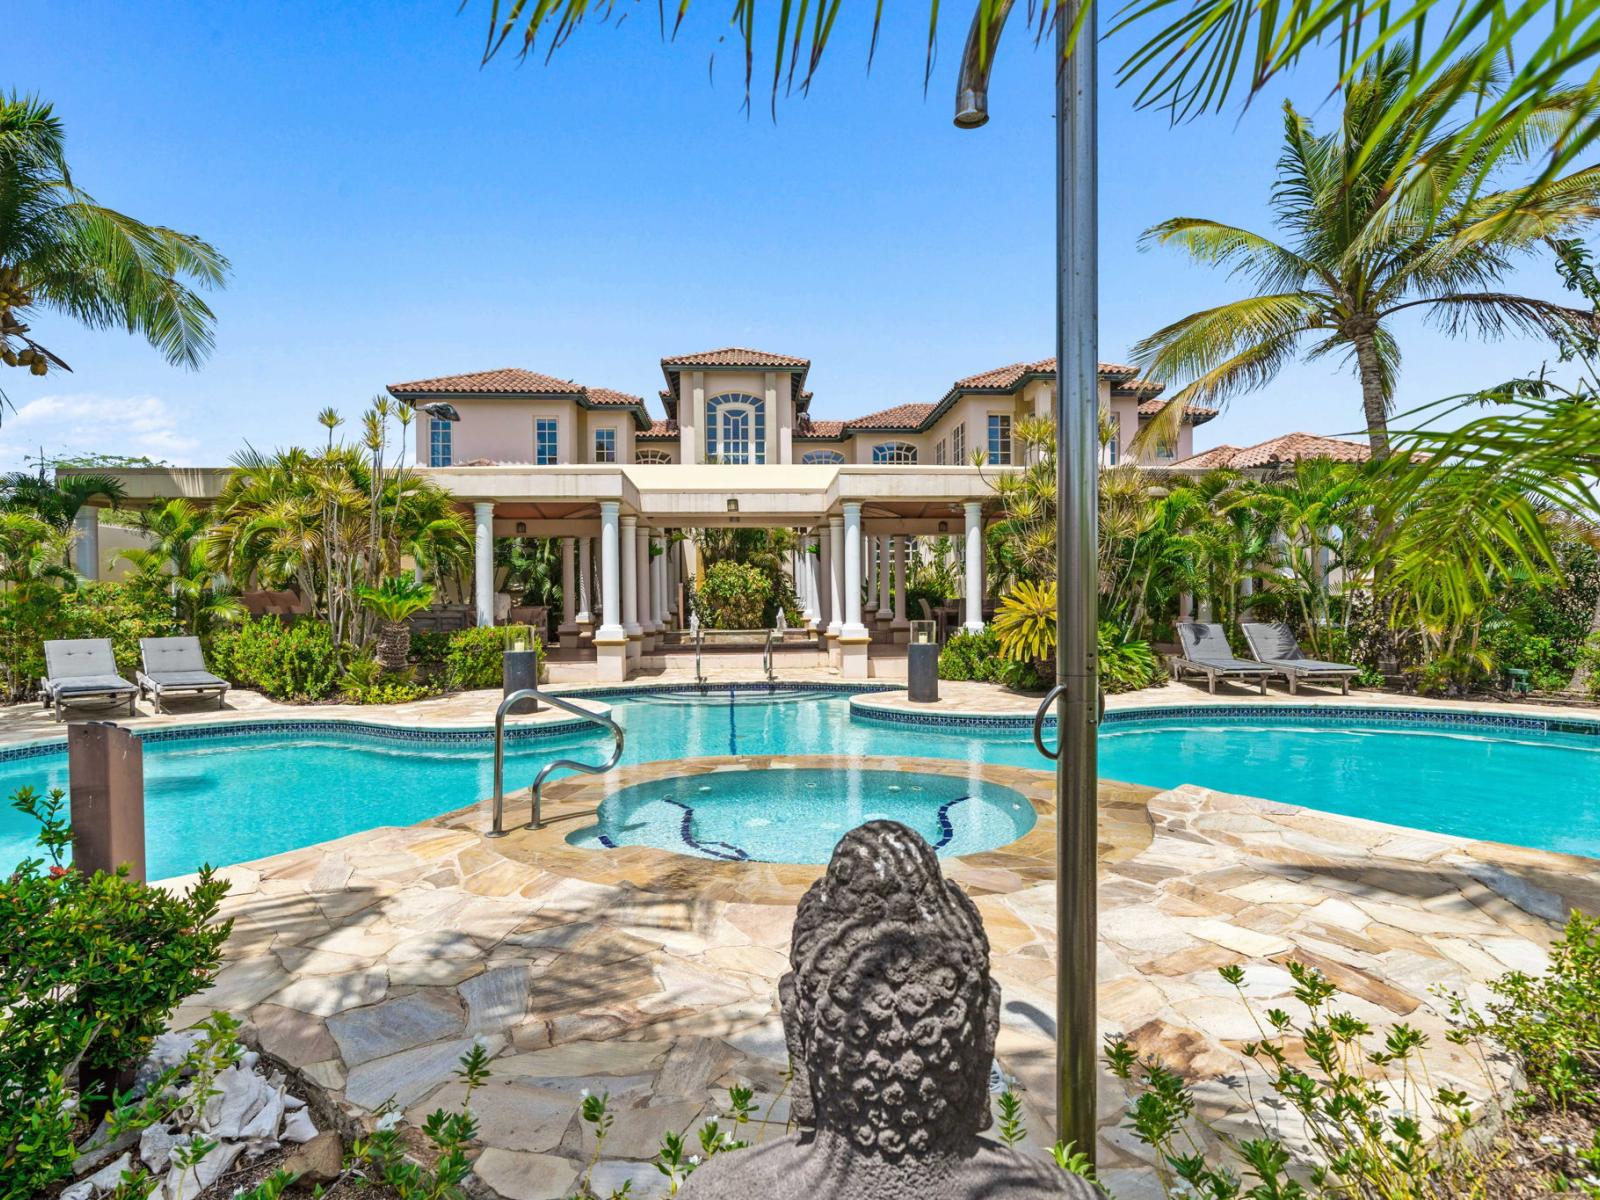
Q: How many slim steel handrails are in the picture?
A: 3